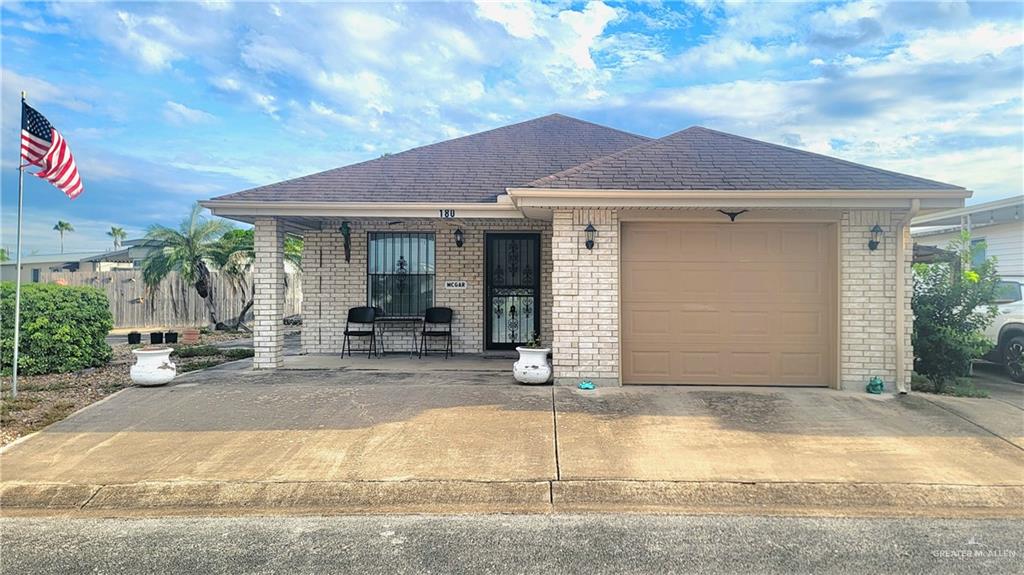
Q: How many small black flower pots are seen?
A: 3